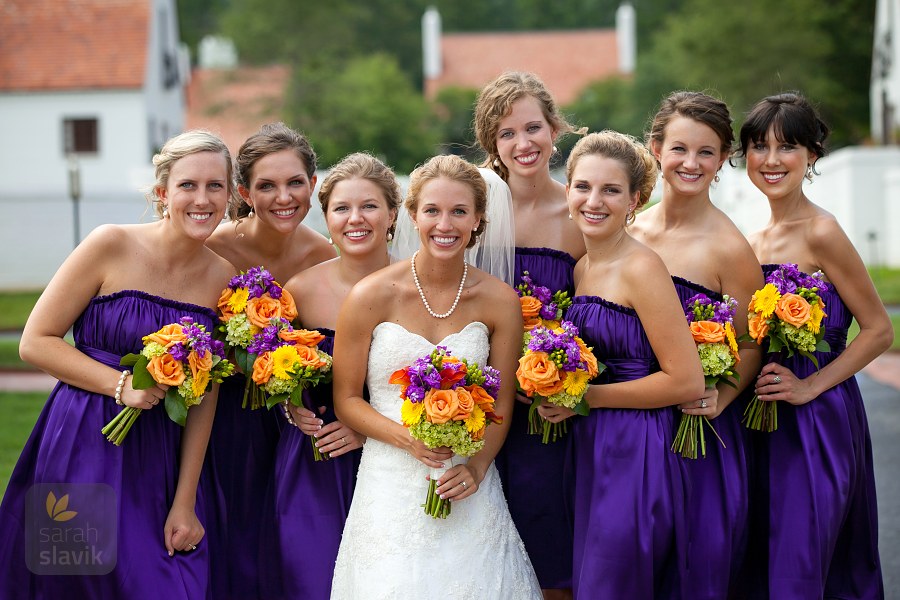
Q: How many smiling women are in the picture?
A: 8